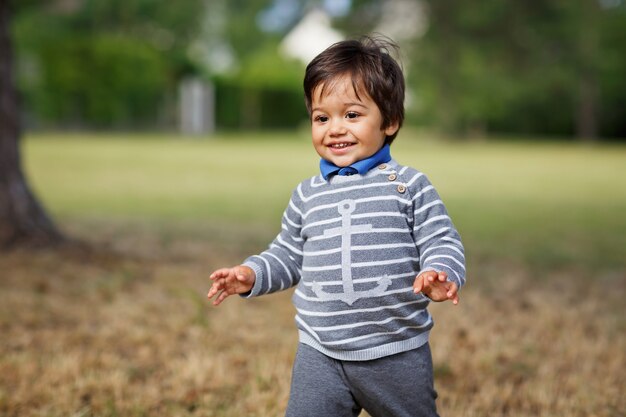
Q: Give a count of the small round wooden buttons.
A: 3